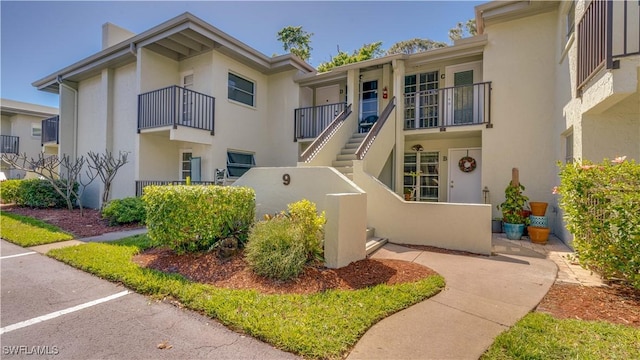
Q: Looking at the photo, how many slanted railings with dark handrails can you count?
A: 2